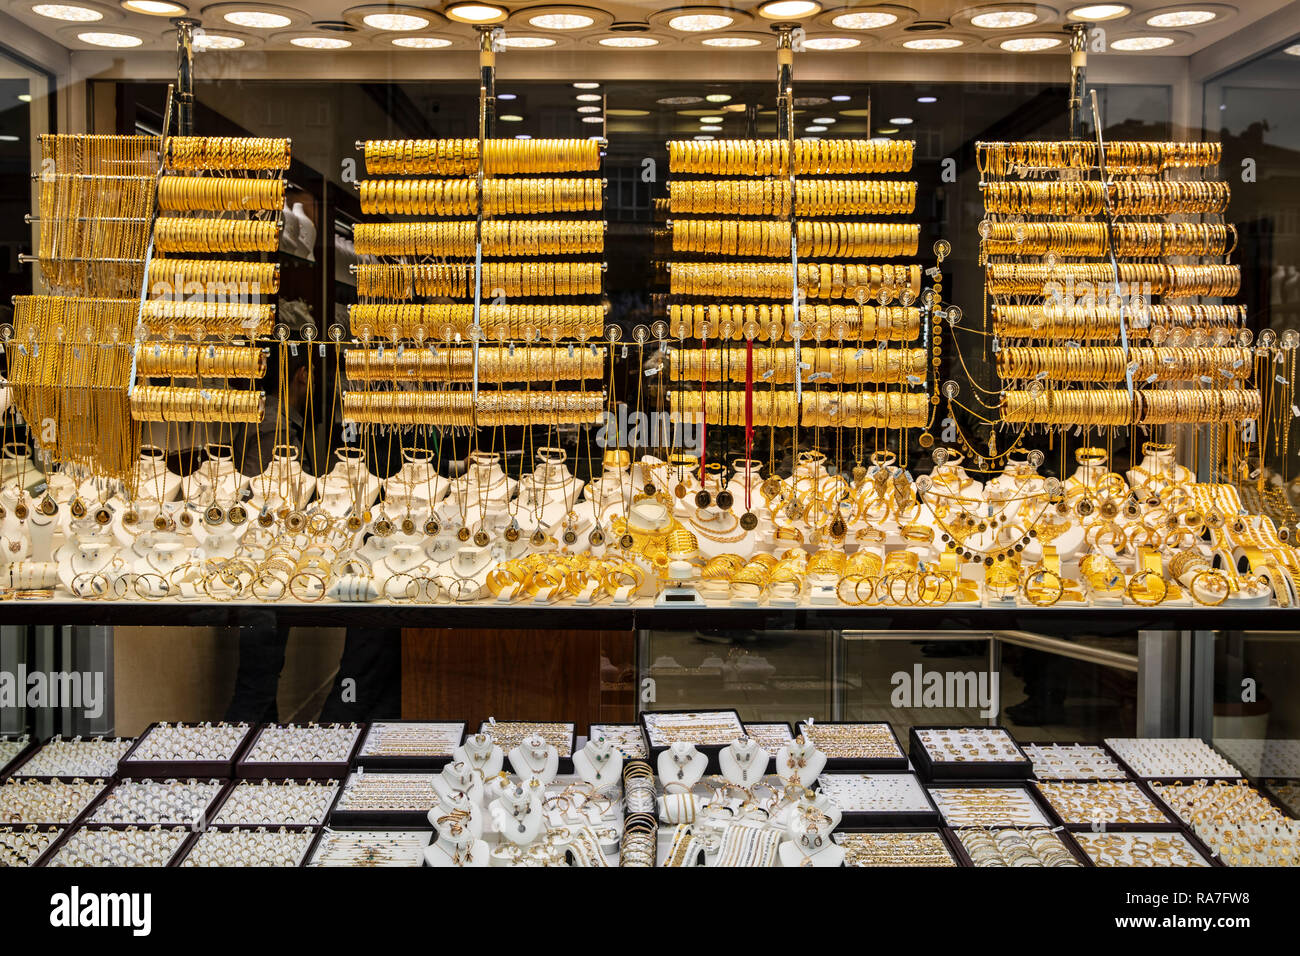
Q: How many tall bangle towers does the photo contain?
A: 4